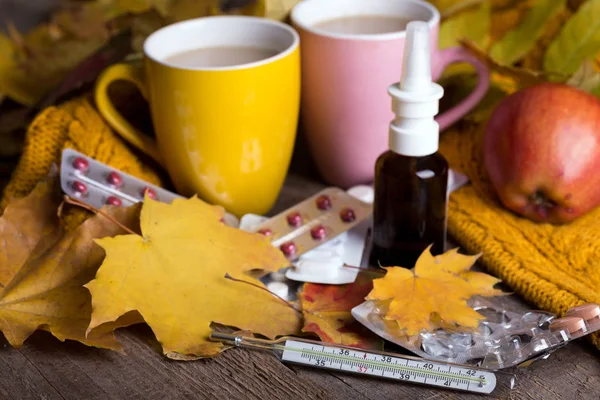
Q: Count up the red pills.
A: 11